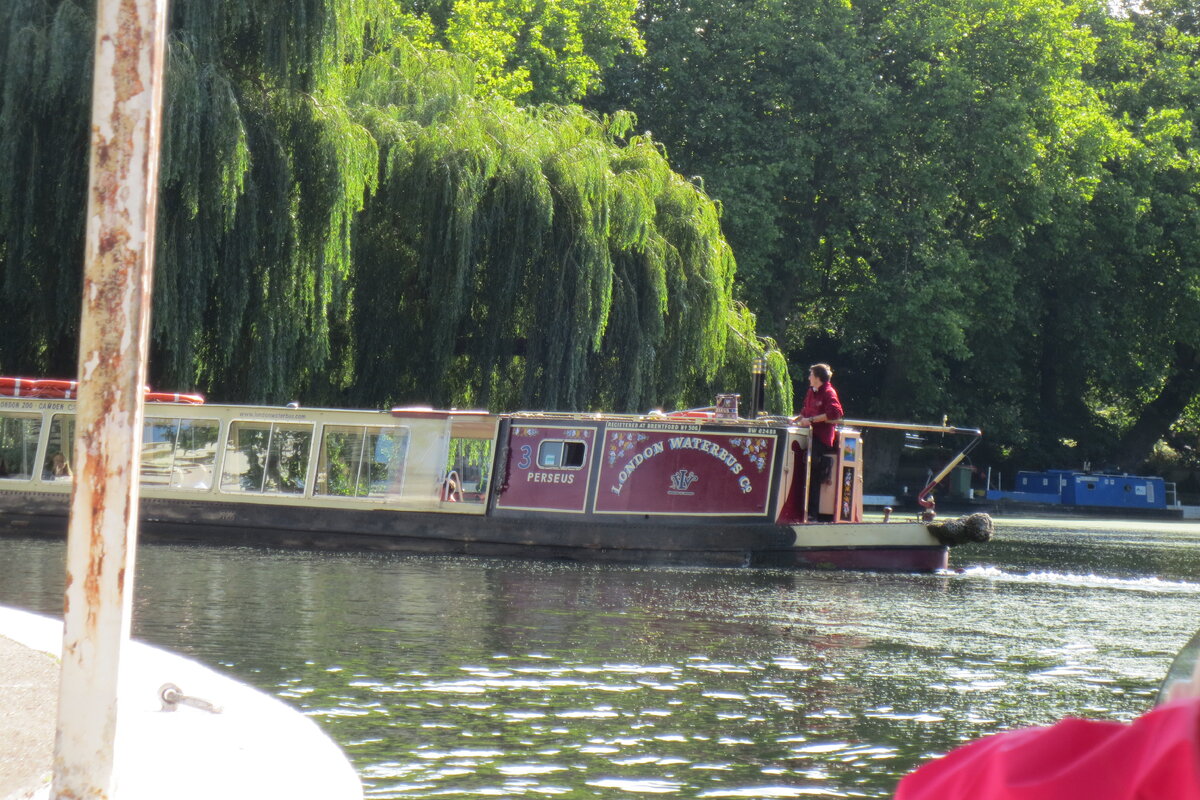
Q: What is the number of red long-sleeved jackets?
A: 1